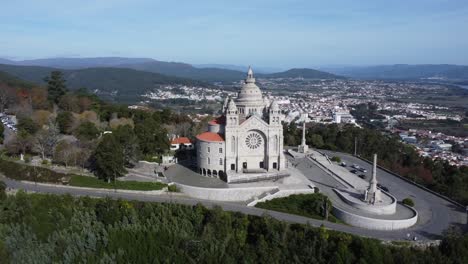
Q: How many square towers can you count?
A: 2